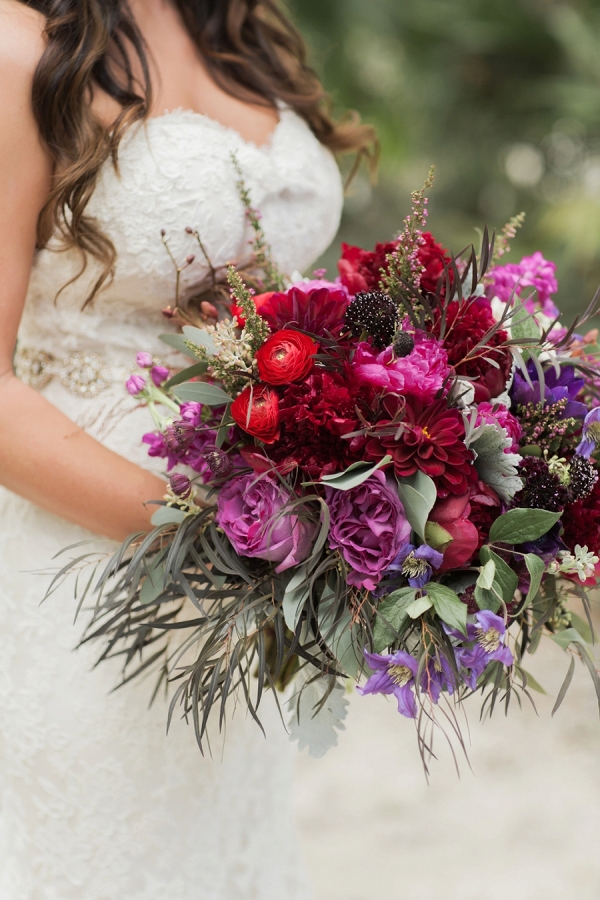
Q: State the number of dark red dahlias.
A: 2